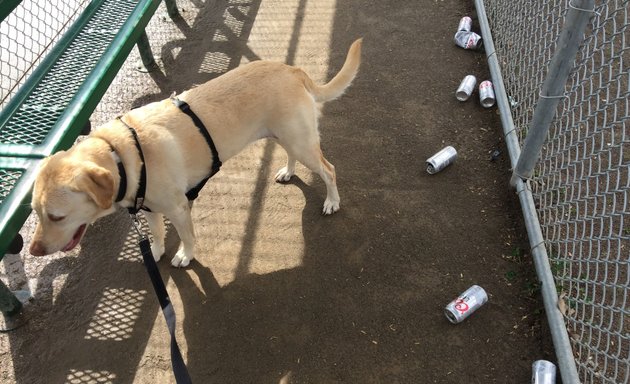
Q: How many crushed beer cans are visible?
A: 1